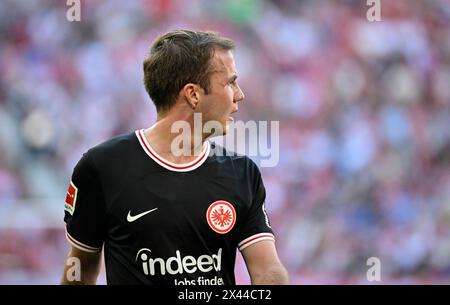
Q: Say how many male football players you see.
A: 1